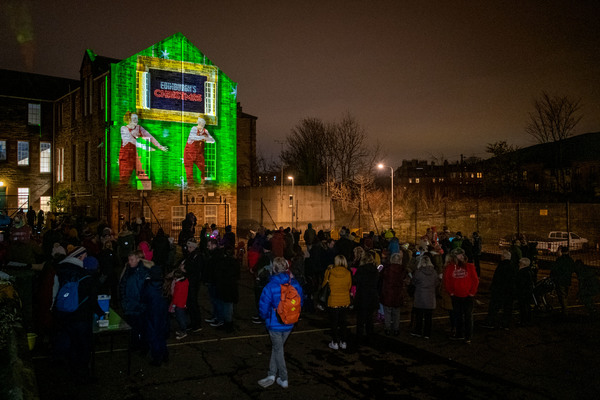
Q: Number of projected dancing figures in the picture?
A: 2